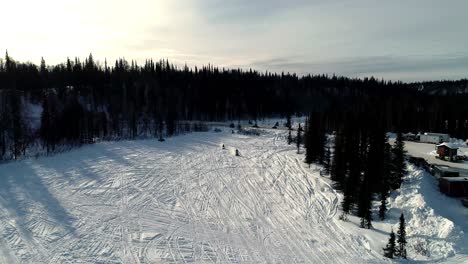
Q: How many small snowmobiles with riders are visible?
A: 2